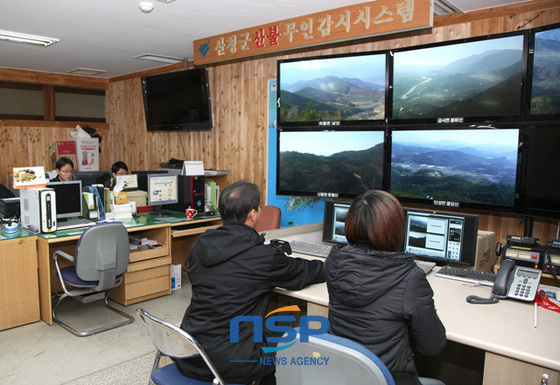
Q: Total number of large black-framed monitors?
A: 7